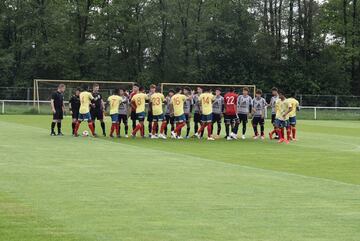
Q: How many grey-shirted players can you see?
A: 9